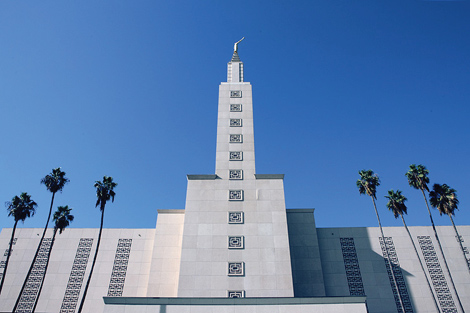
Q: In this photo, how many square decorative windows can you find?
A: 11